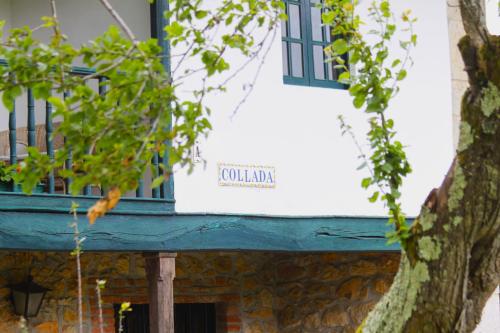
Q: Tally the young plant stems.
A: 3